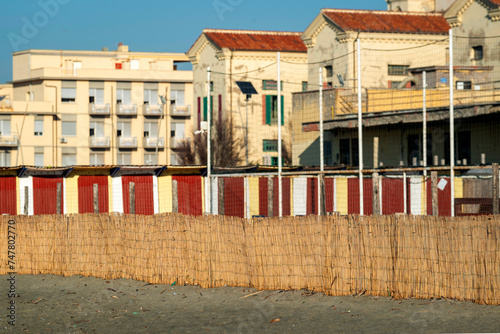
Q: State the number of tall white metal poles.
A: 6